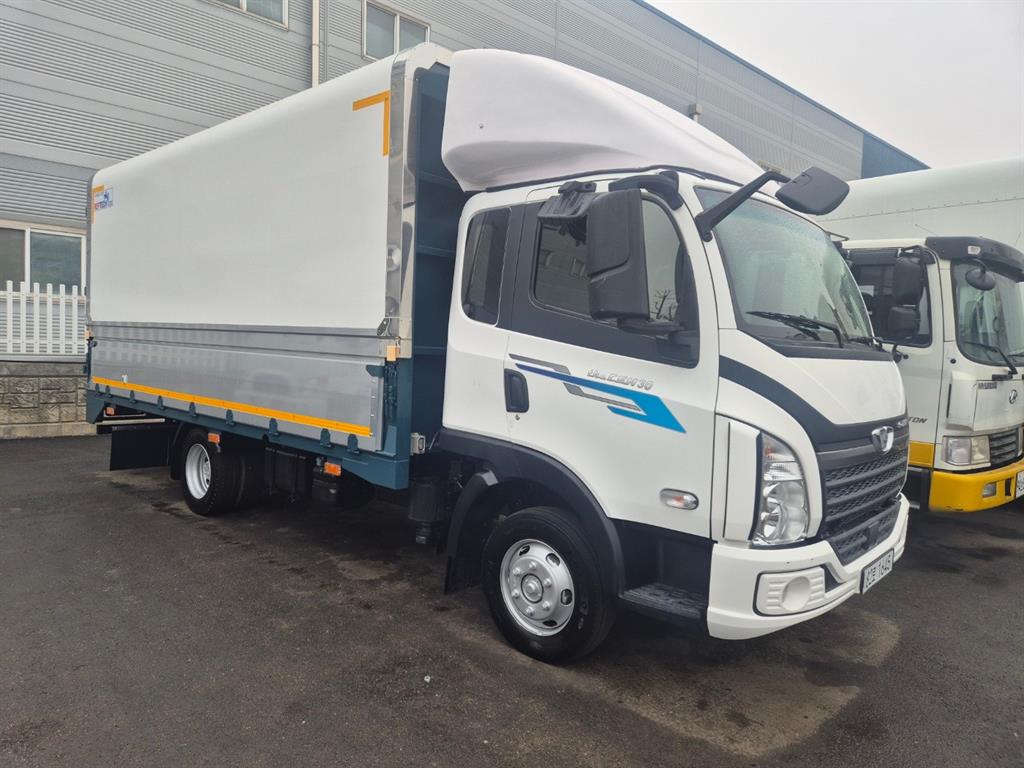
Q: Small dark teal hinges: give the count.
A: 9